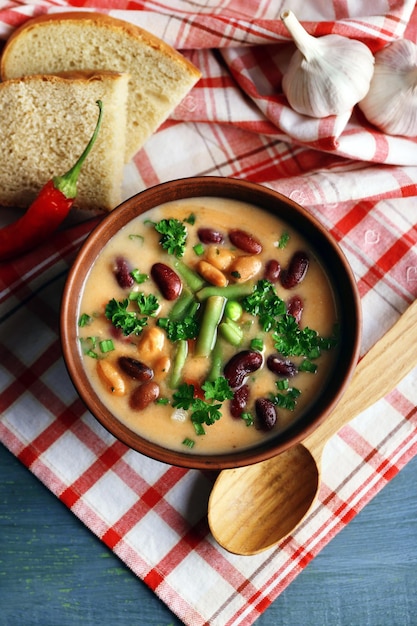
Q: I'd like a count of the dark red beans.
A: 13